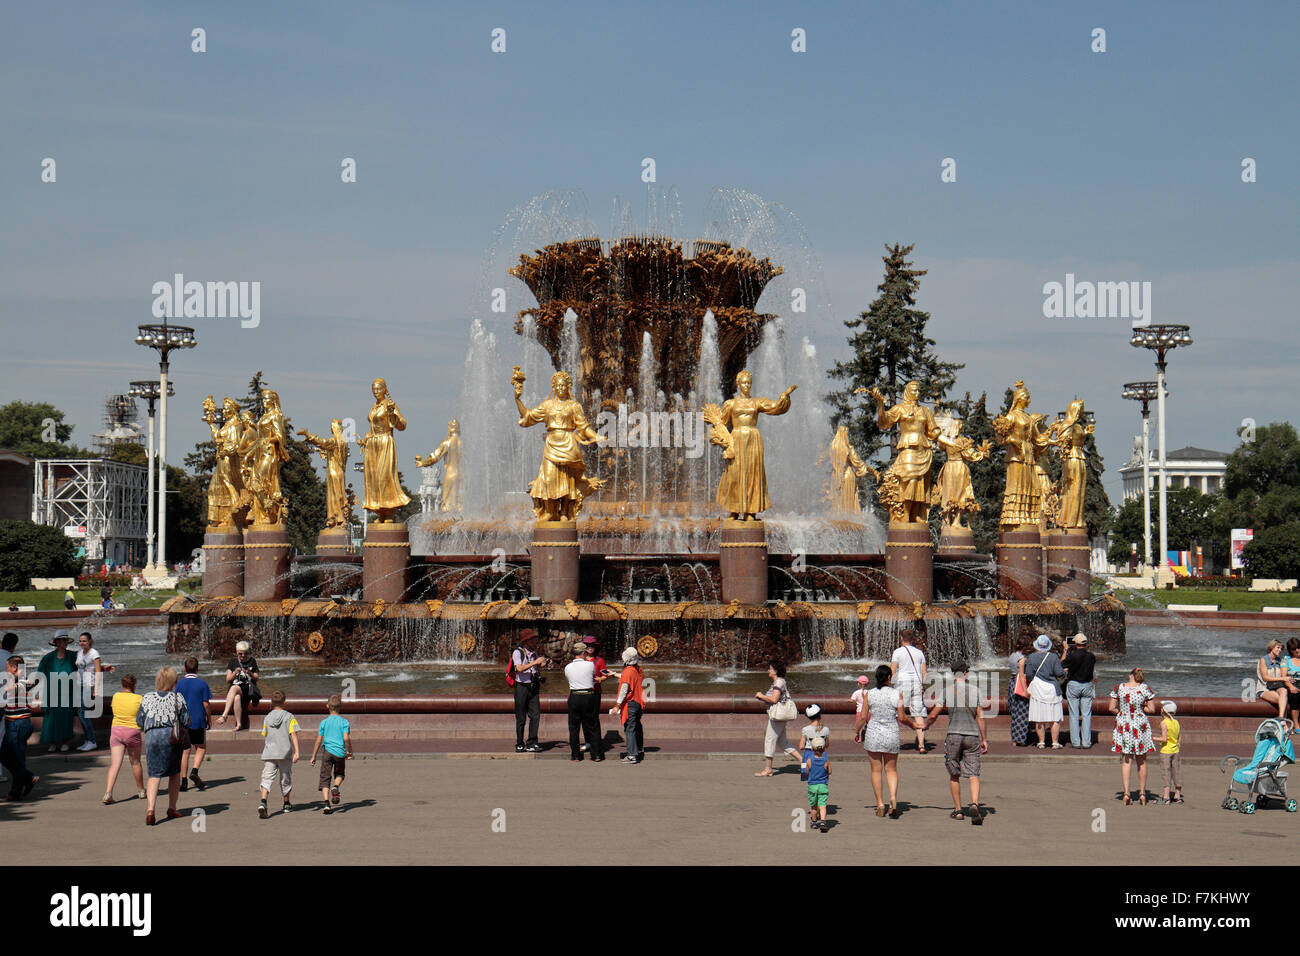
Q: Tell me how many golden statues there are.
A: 14